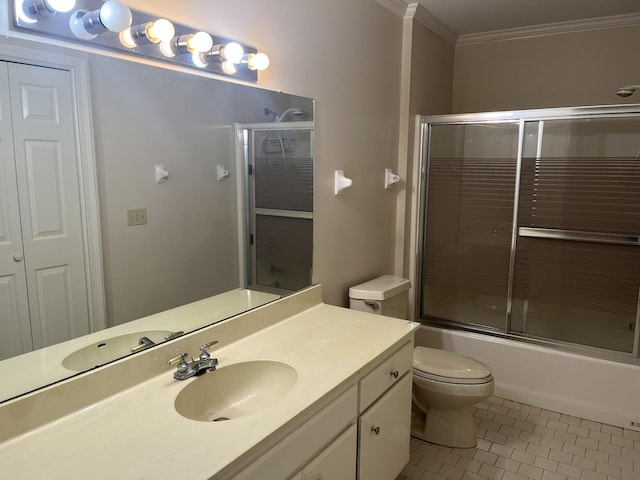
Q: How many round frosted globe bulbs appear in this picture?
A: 6